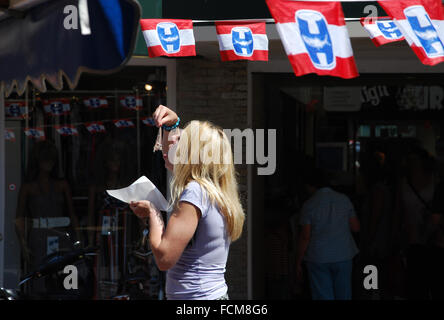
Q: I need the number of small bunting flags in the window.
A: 10